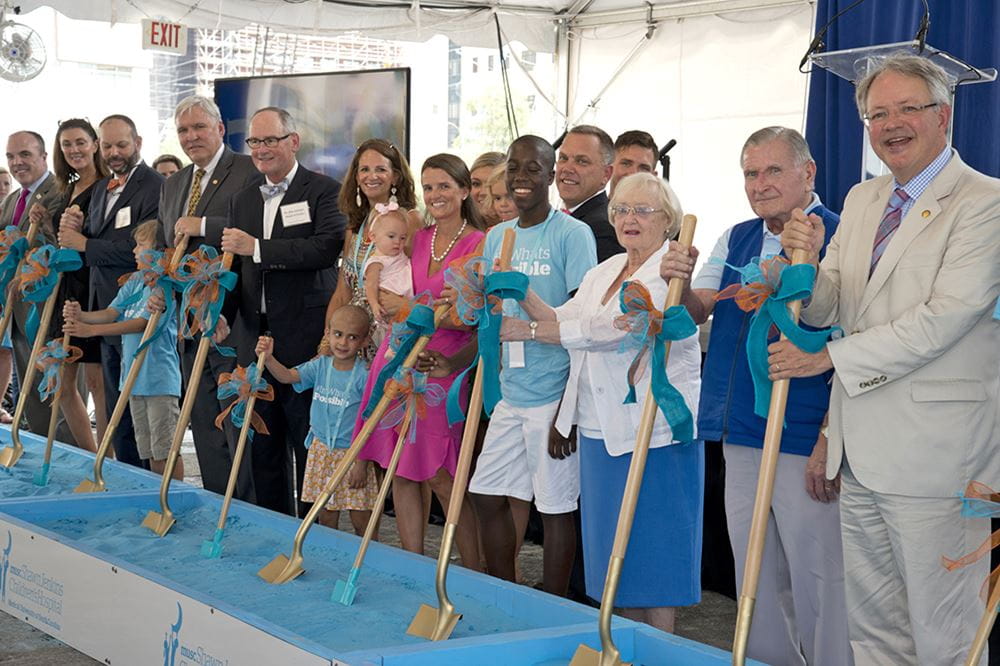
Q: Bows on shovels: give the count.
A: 12